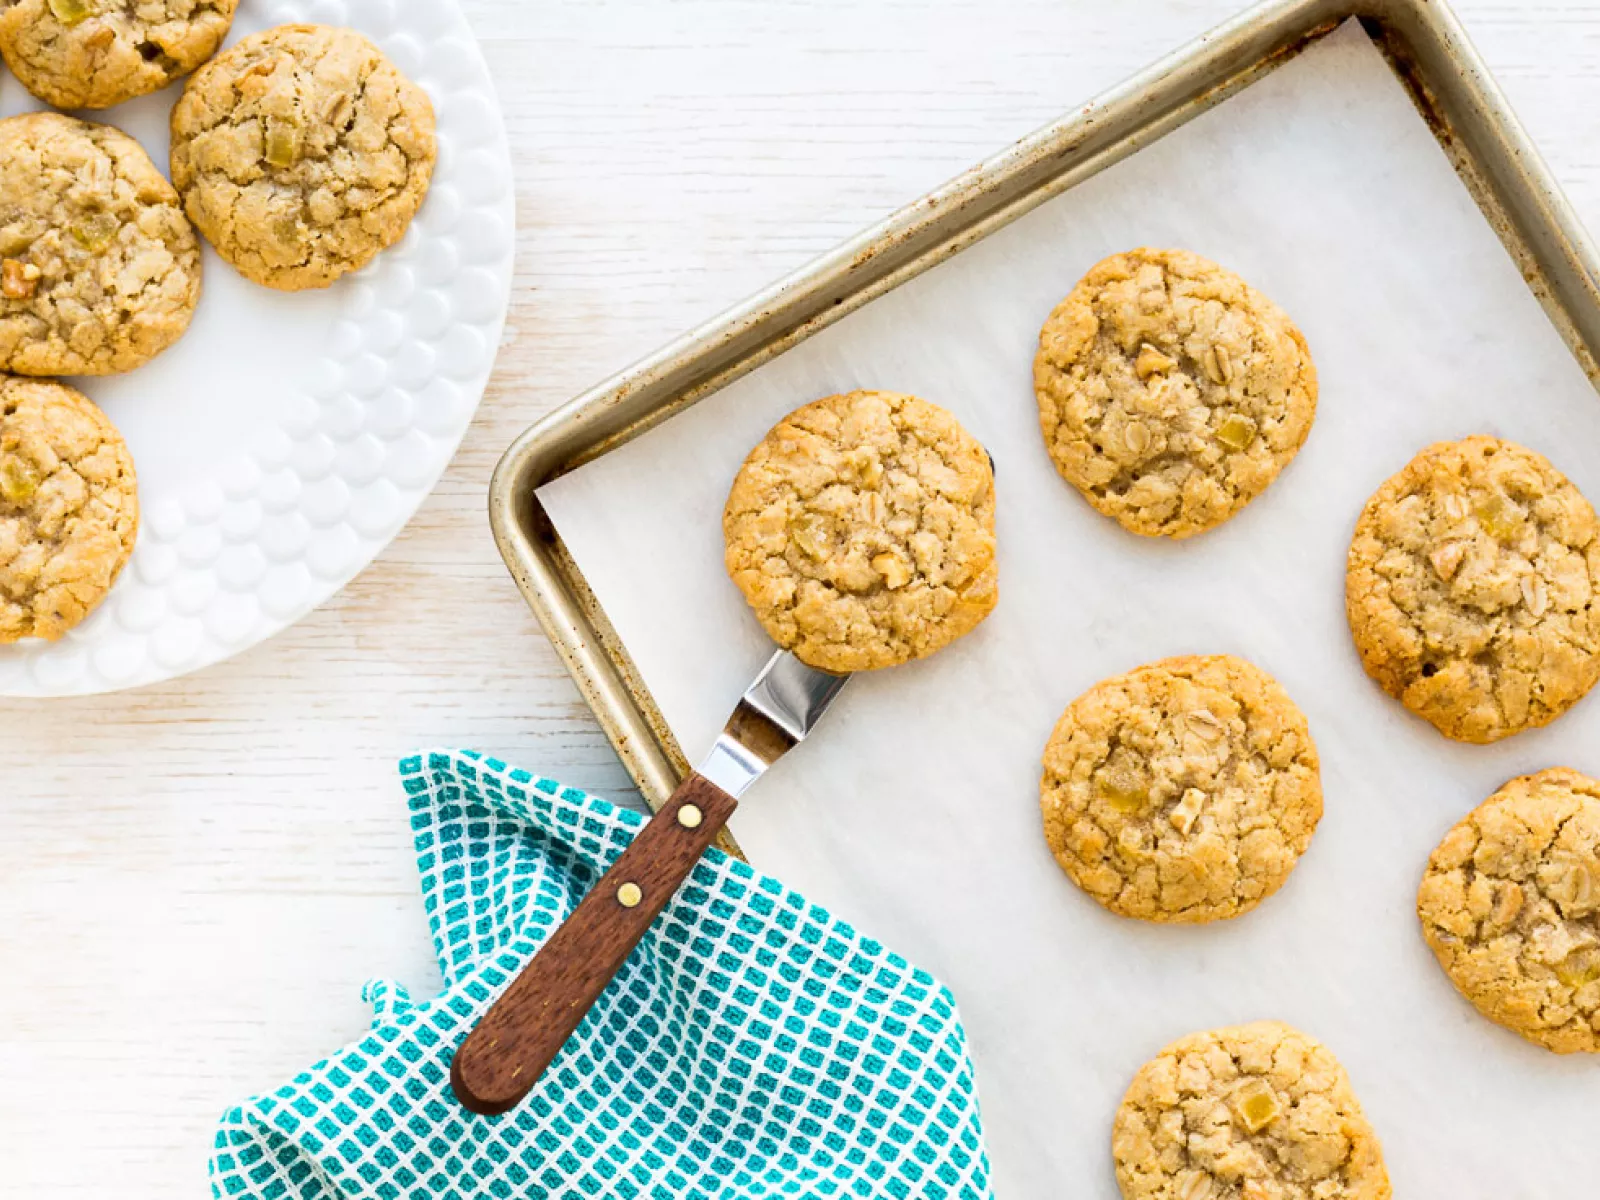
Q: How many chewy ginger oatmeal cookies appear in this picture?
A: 10